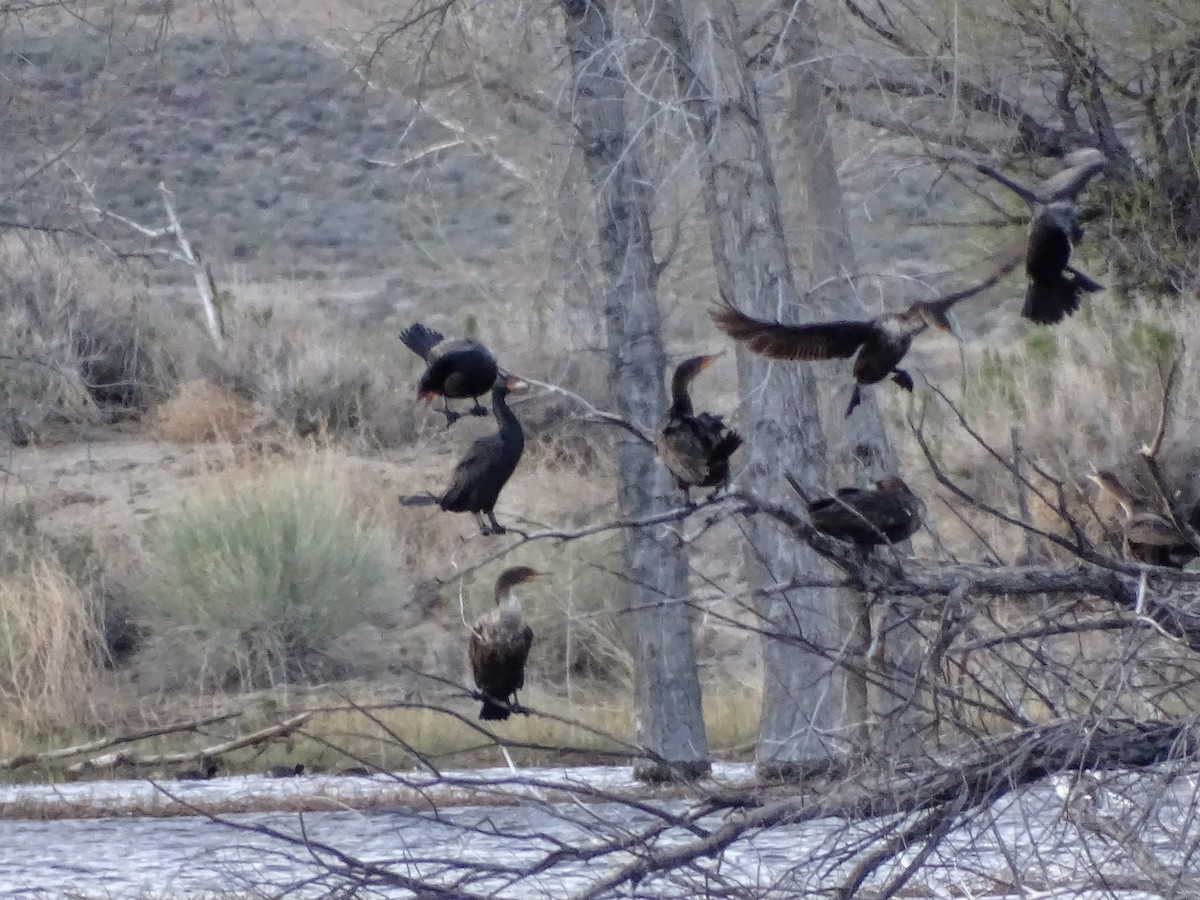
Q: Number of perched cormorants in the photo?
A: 6